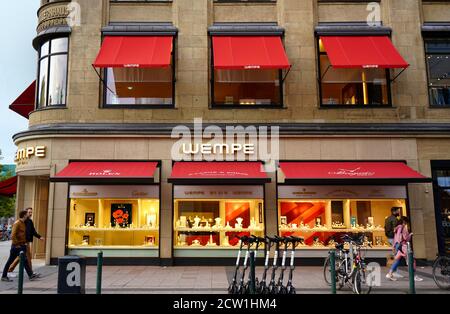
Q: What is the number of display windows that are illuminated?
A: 3